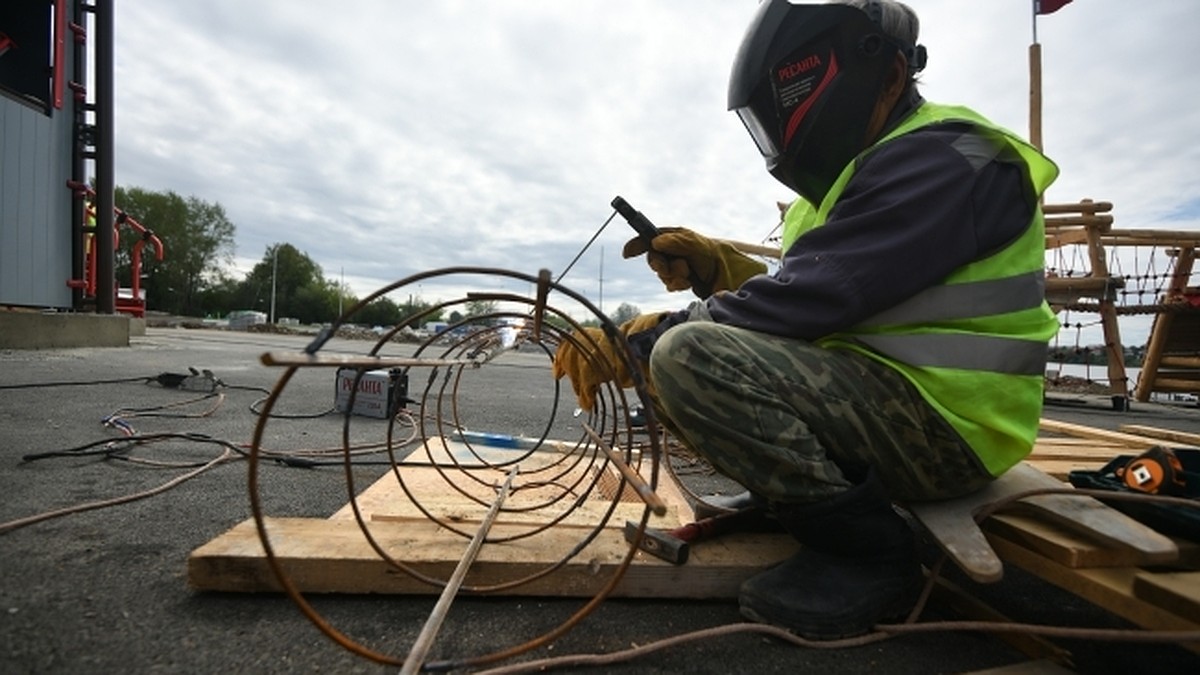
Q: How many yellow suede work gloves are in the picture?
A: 2